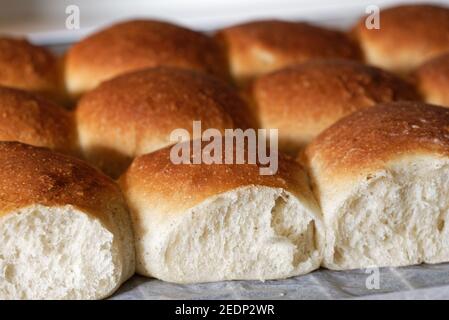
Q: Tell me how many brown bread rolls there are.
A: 11